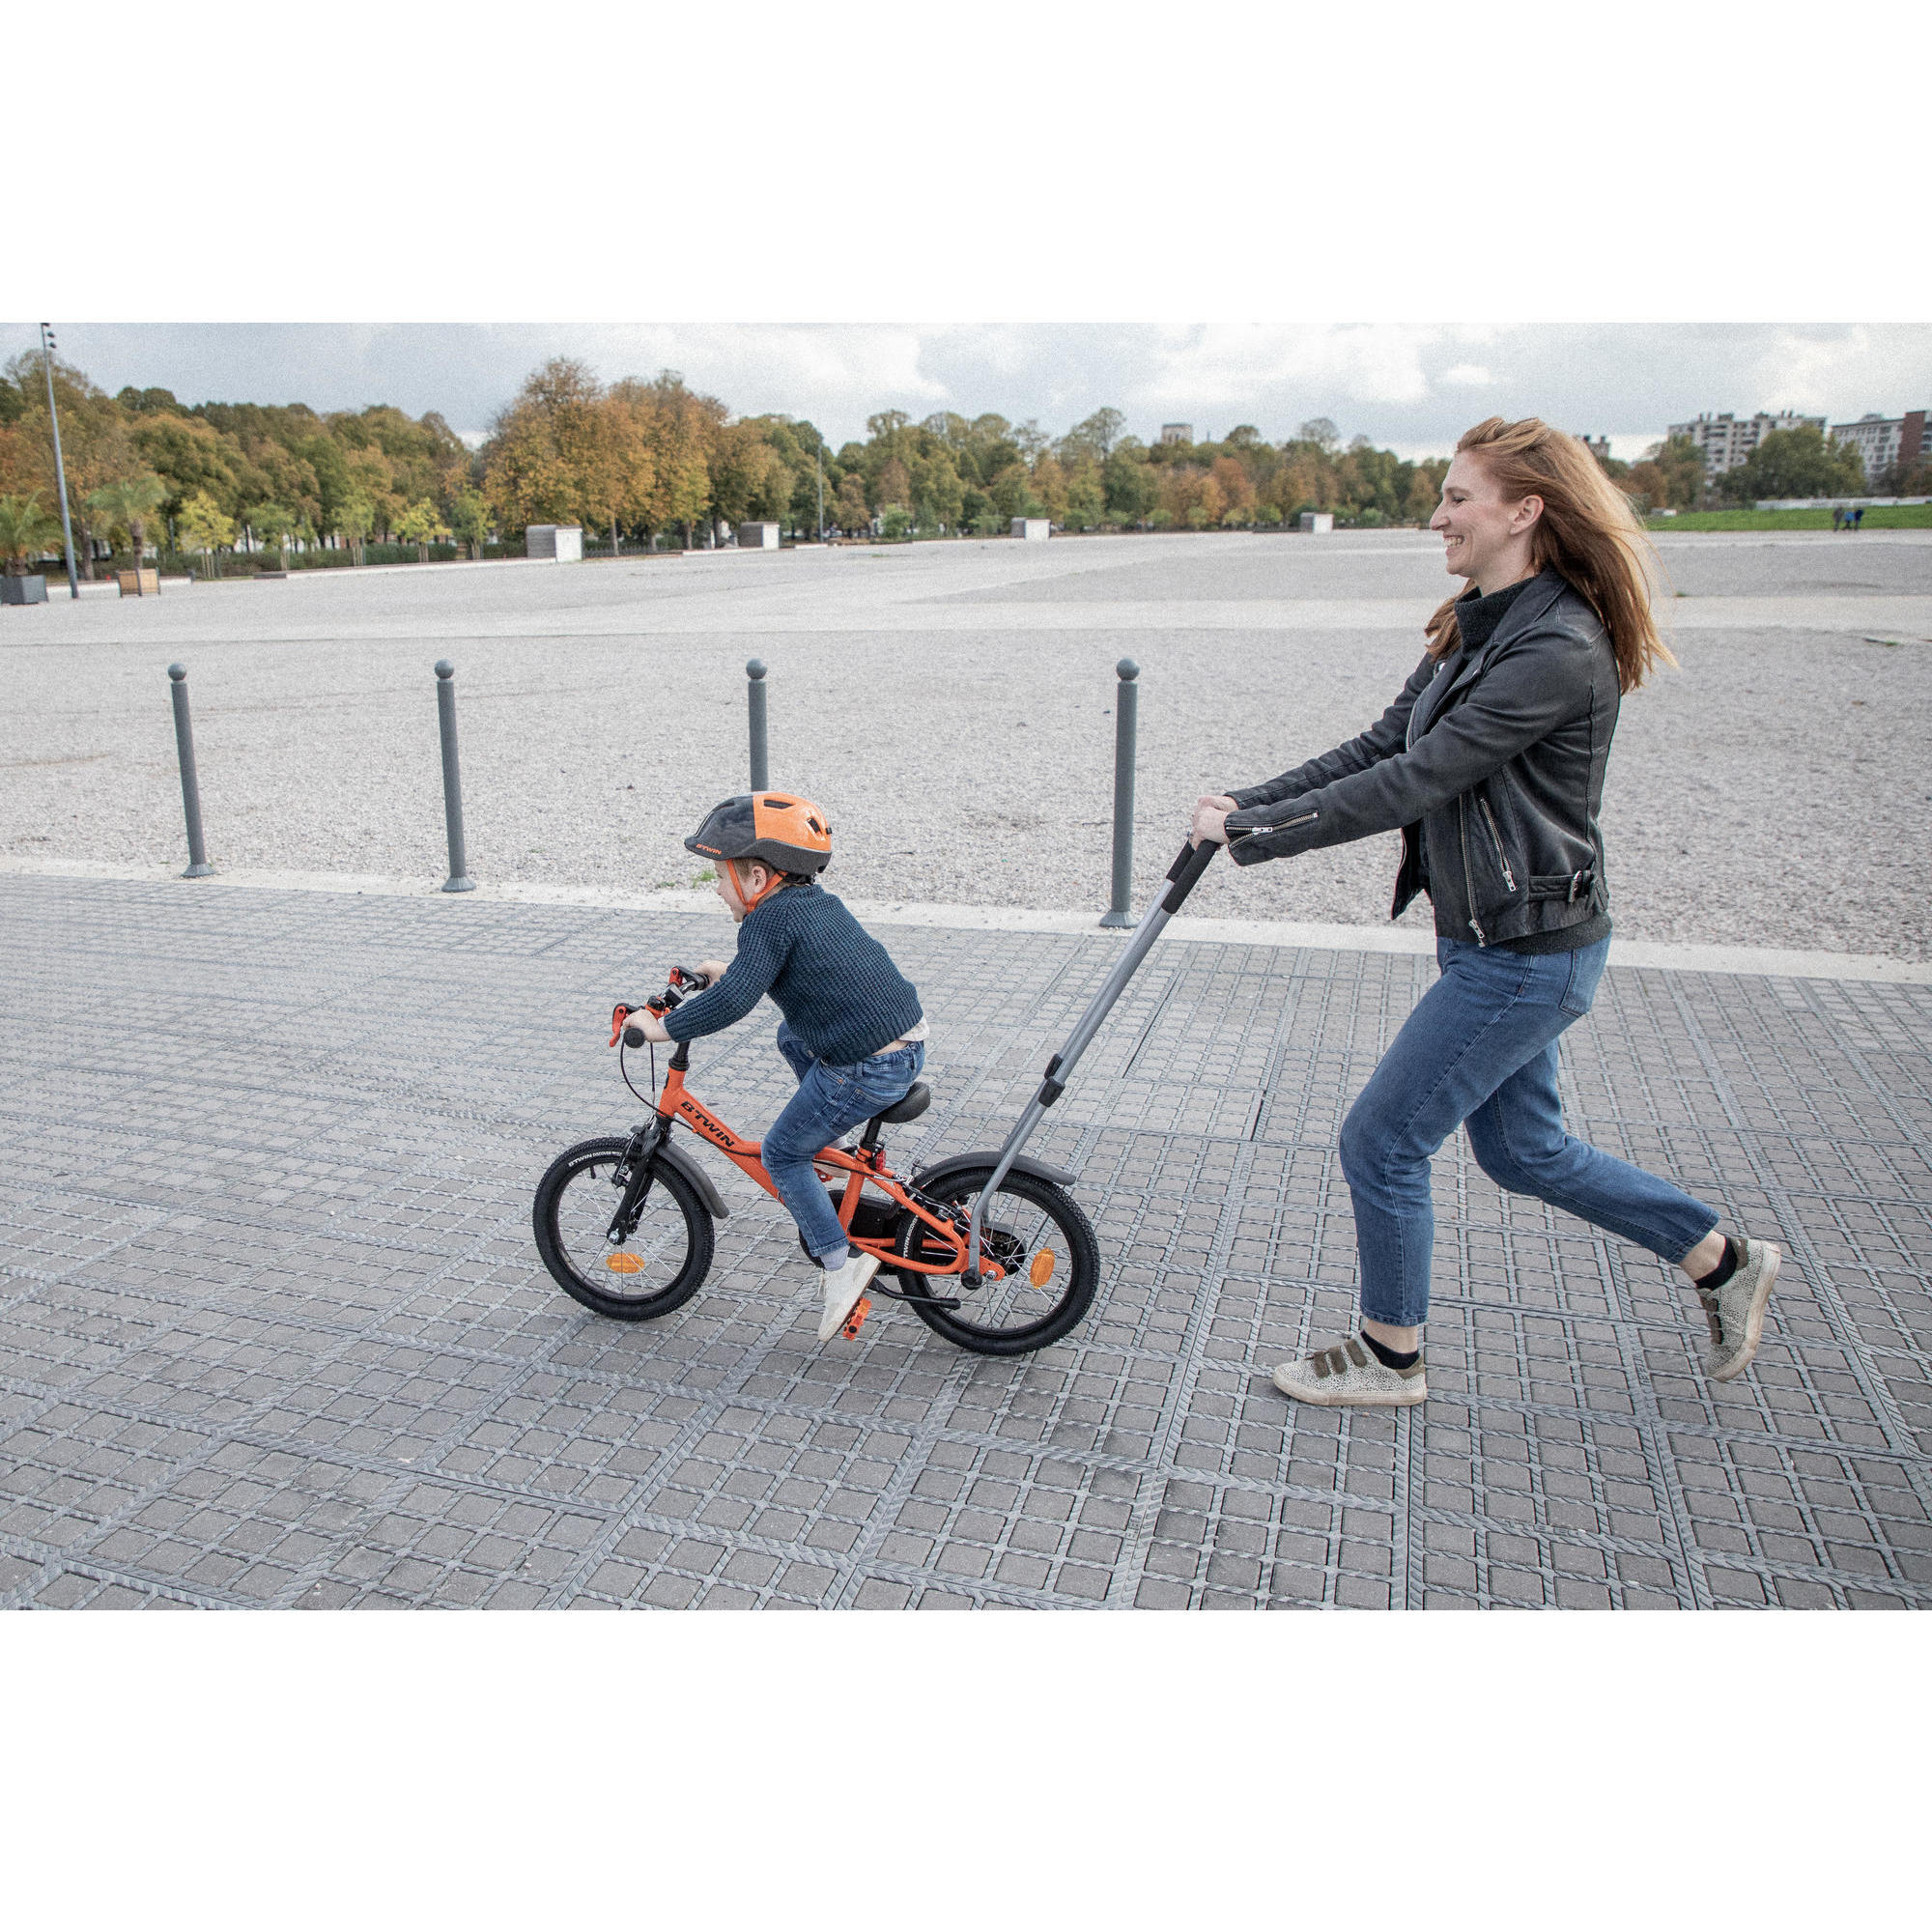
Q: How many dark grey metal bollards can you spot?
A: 4